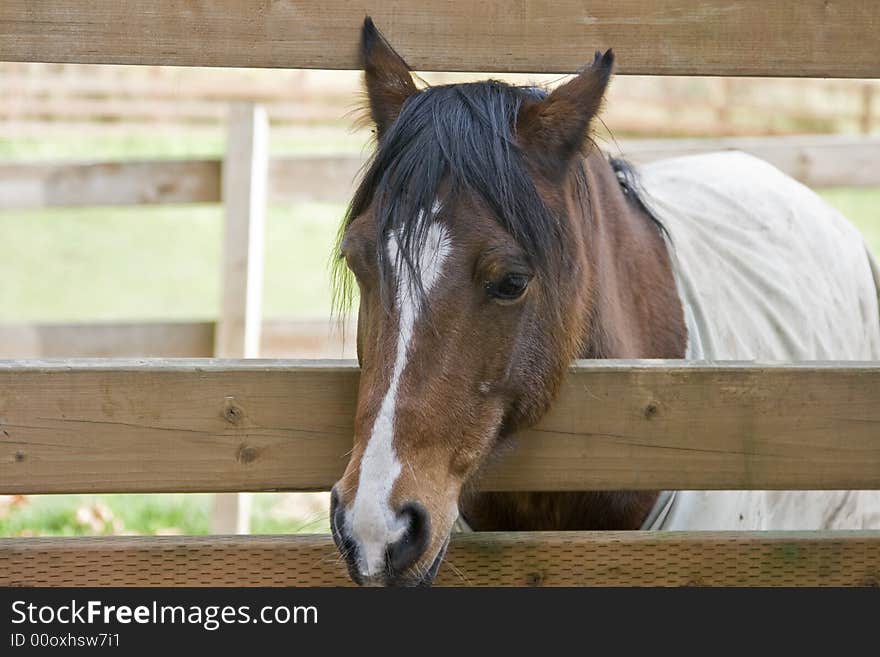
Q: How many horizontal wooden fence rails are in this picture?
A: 5